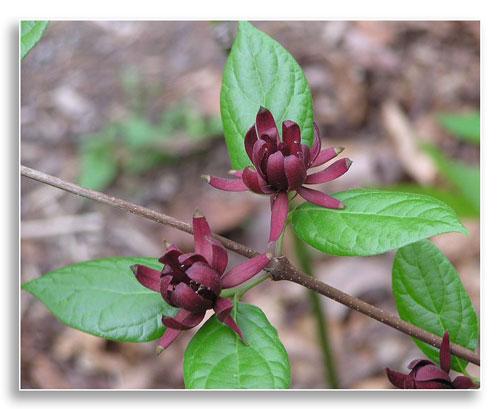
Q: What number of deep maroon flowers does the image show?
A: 3